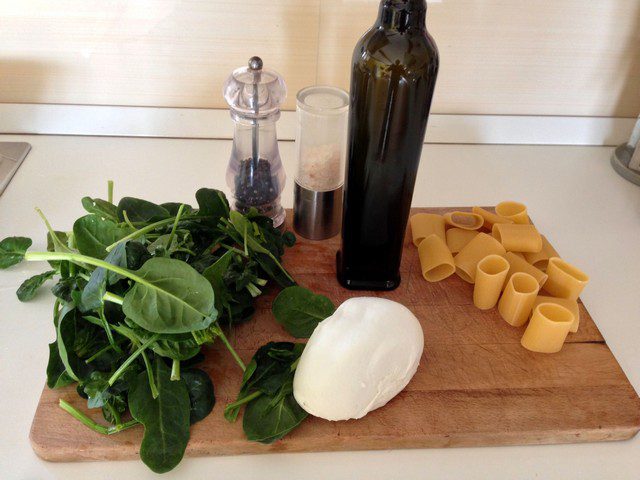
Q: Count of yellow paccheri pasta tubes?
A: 15